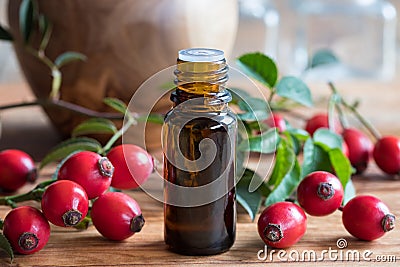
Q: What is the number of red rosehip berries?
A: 14